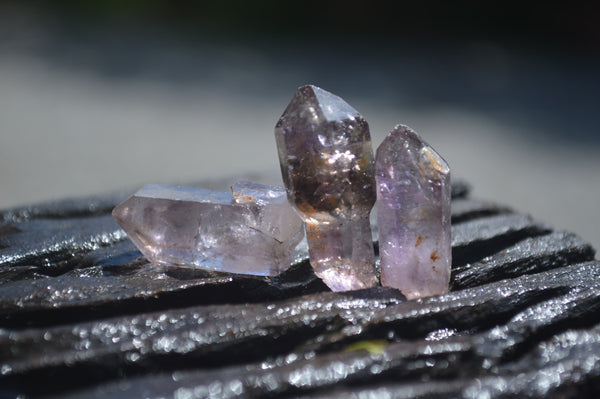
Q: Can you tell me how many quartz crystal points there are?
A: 3